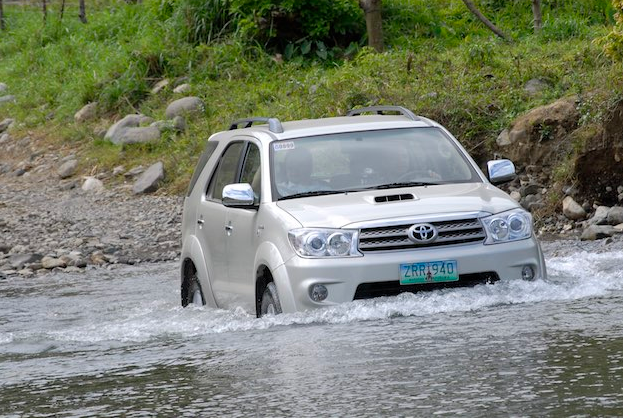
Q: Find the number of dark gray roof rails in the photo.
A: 2